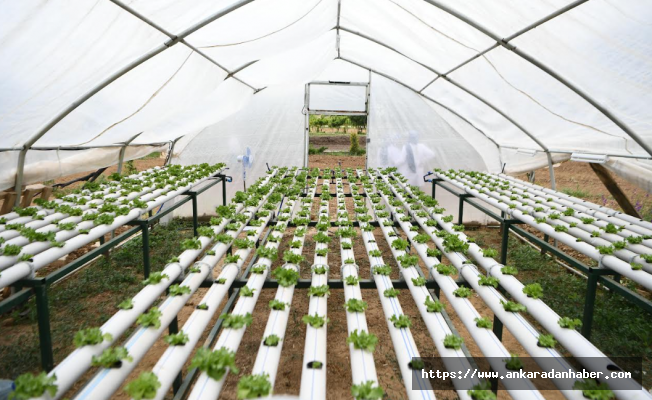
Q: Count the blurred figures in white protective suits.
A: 2